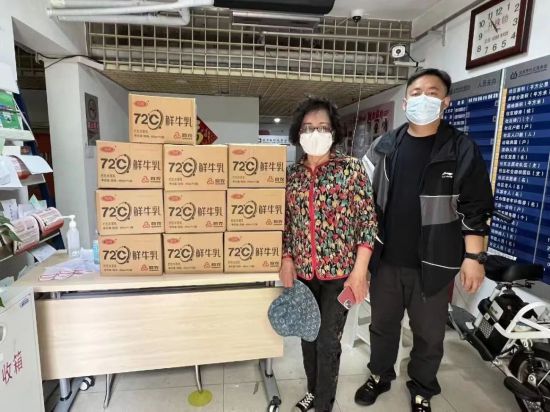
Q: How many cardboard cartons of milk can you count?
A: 10